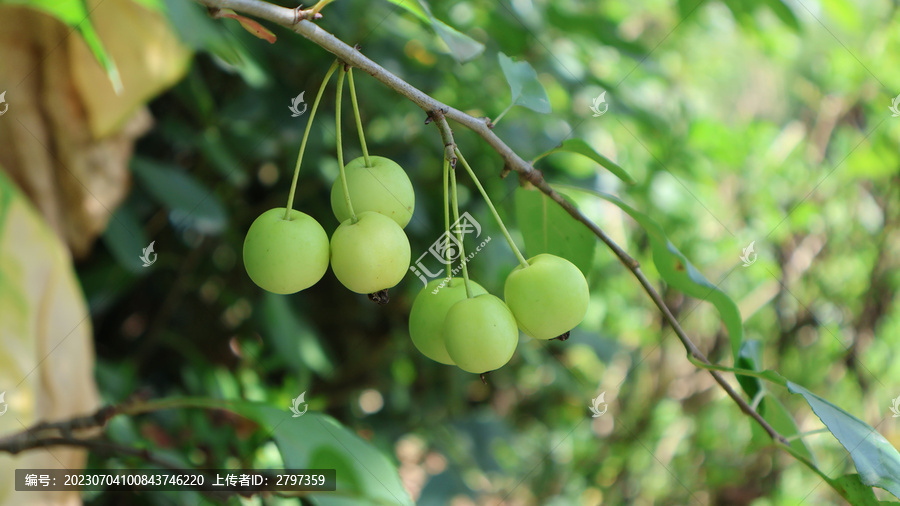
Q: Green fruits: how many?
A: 6